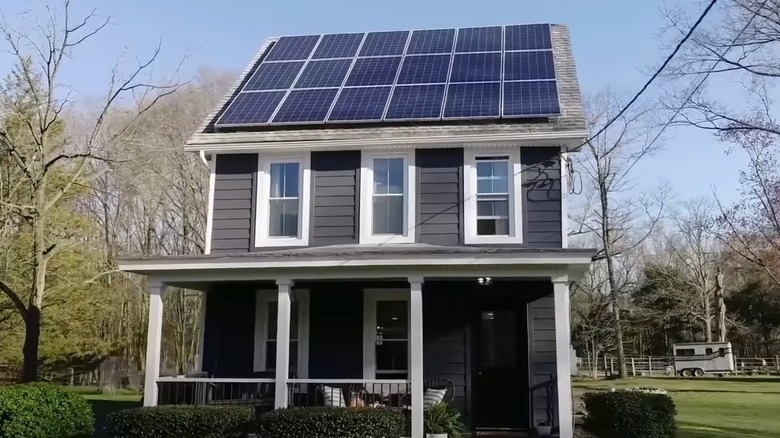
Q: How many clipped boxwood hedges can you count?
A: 4